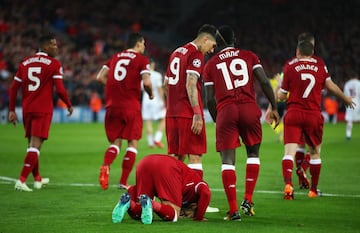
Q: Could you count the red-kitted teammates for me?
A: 7